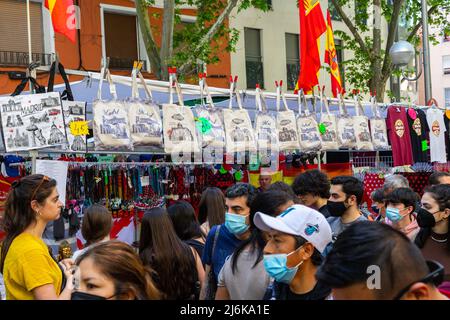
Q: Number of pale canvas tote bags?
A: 12